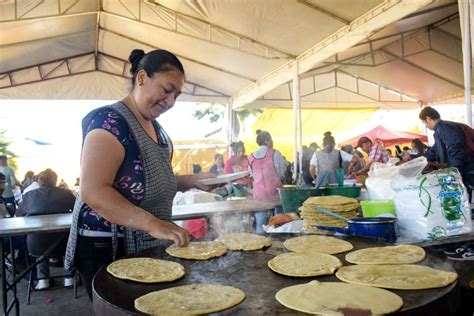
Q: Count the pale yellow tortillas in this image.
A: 9